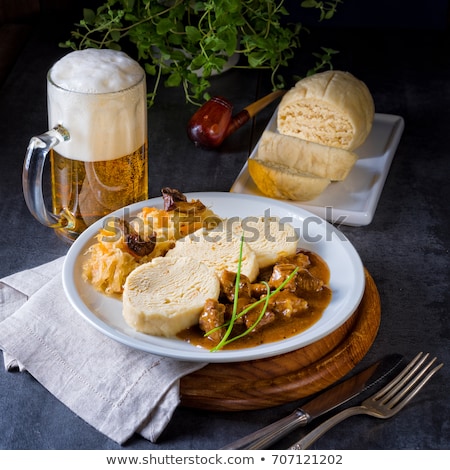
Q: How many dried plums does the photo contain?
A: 2